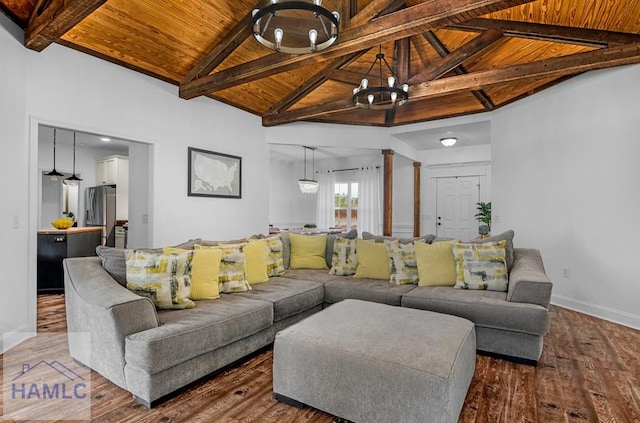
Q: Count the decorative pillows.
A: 11